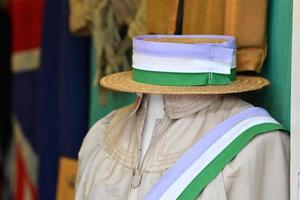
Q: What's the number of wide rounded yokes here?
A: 1